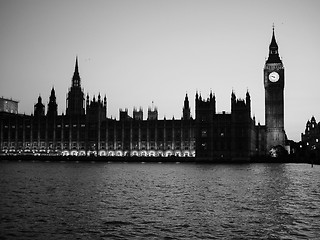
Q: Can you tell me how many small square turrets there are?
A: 3